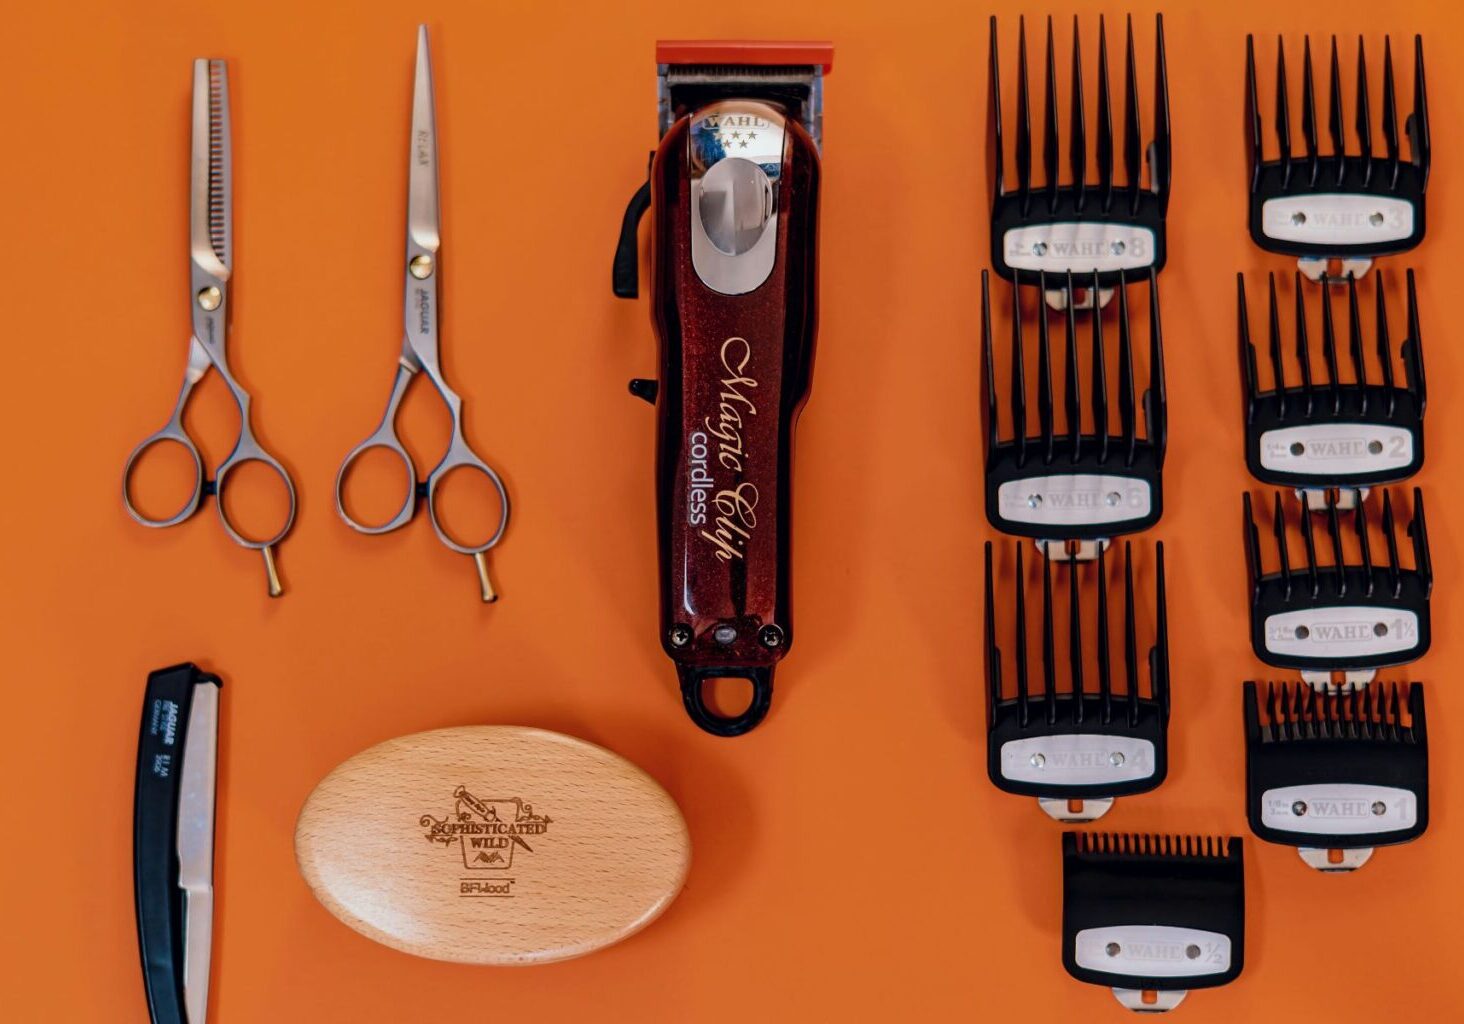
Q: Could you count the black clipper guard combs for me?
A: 8